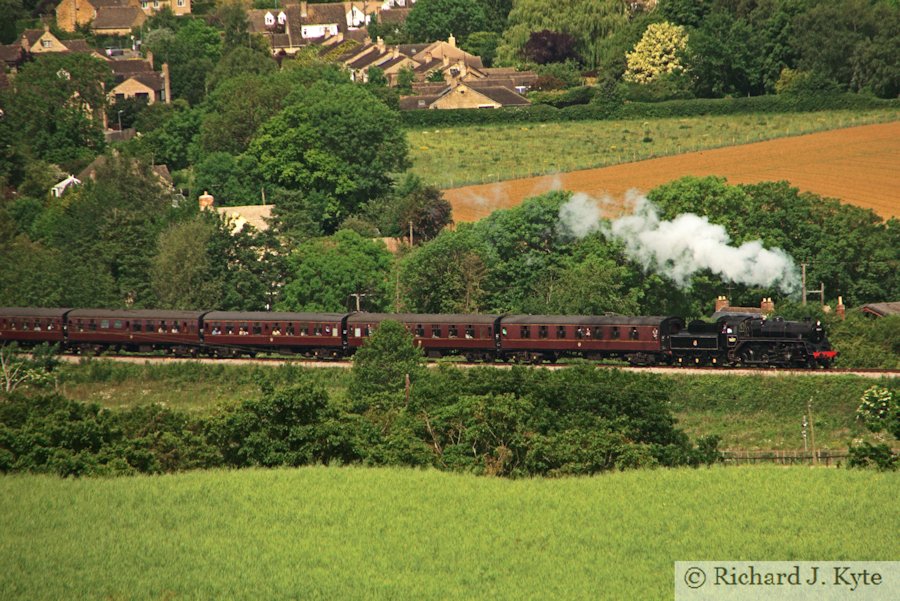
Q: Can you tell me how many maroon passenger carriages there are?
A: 5